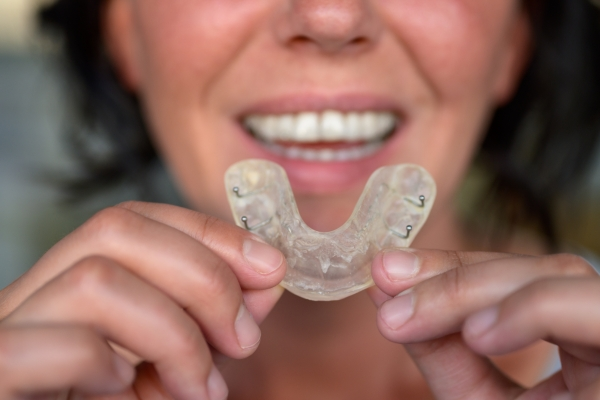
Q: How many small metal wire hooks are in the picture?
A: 4